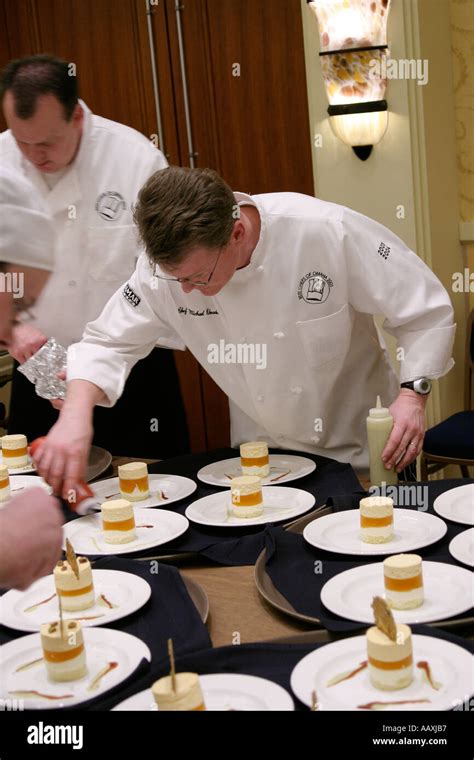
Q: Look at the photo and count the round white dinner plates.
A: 14